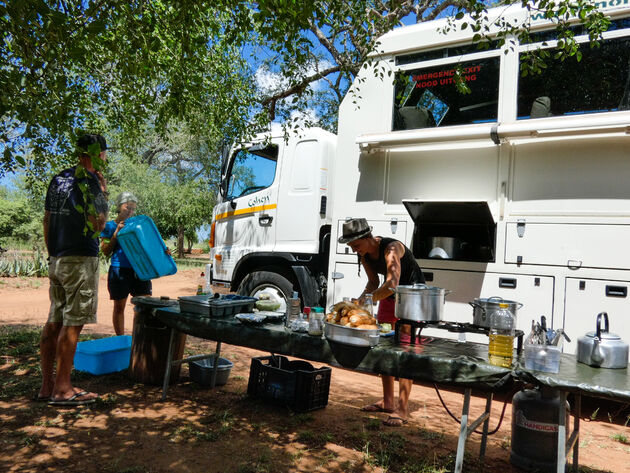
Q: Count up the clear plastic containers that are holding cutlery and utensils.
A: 1